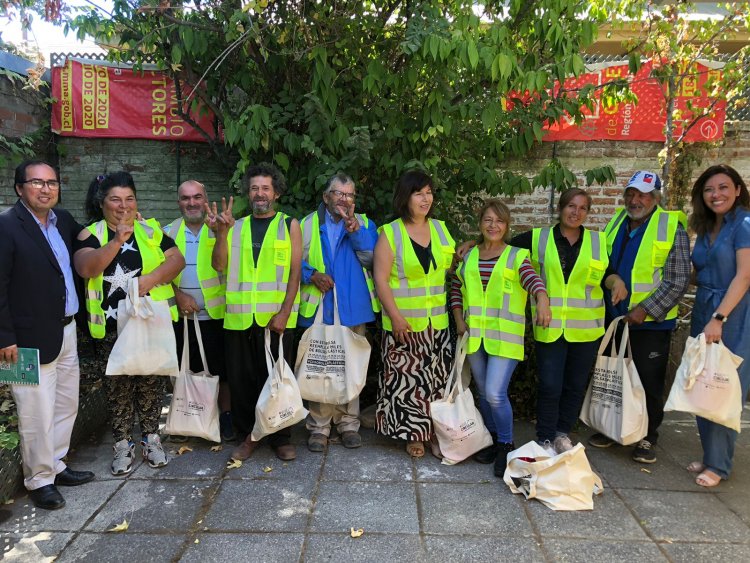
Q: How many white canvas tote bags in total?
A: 8